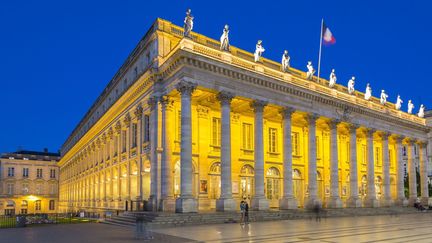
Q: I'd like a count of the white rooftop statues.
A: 12